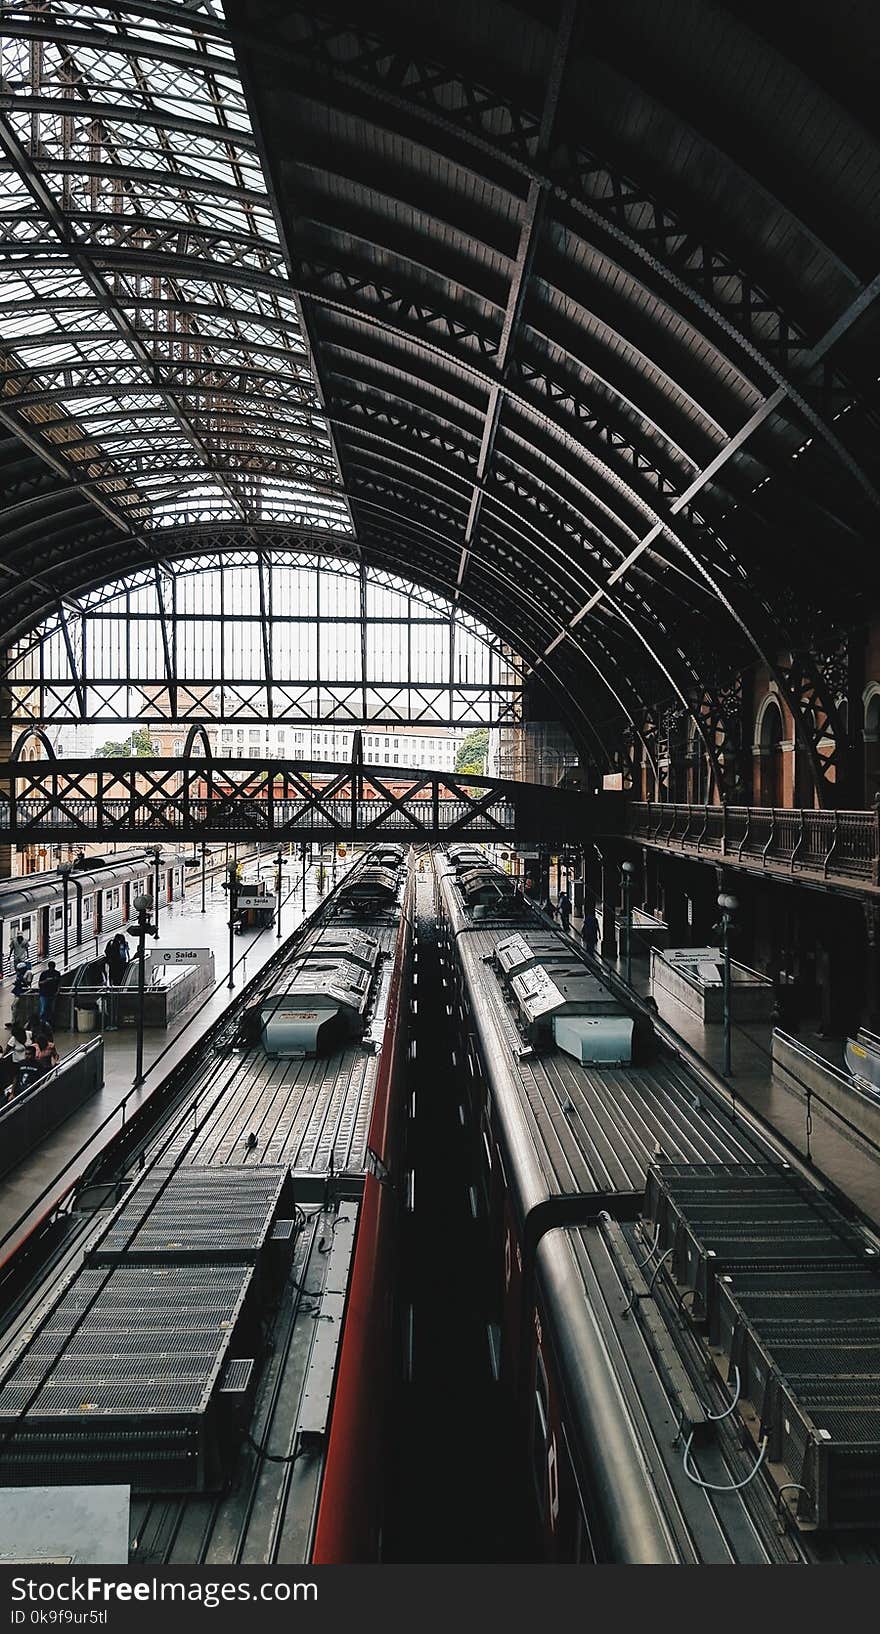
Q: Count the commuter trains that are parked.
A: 3